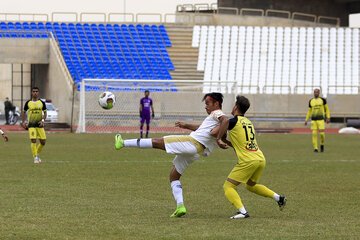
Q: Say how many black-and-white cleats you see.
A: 2